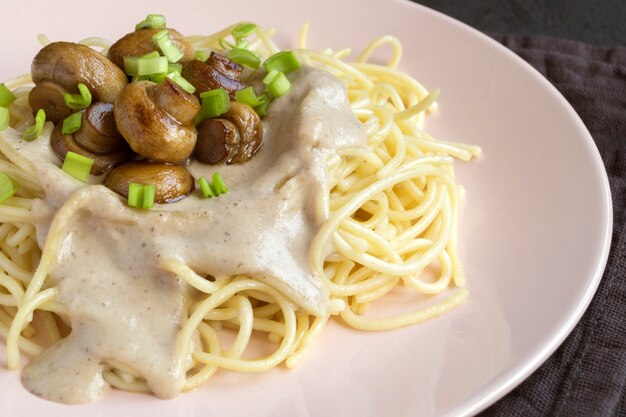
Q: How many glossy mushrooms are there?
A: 7